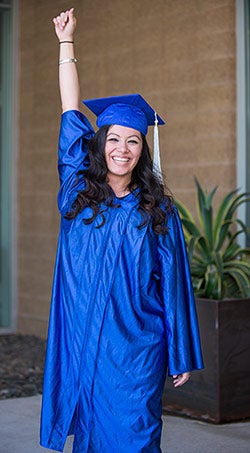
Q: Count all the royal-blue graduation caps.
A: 1